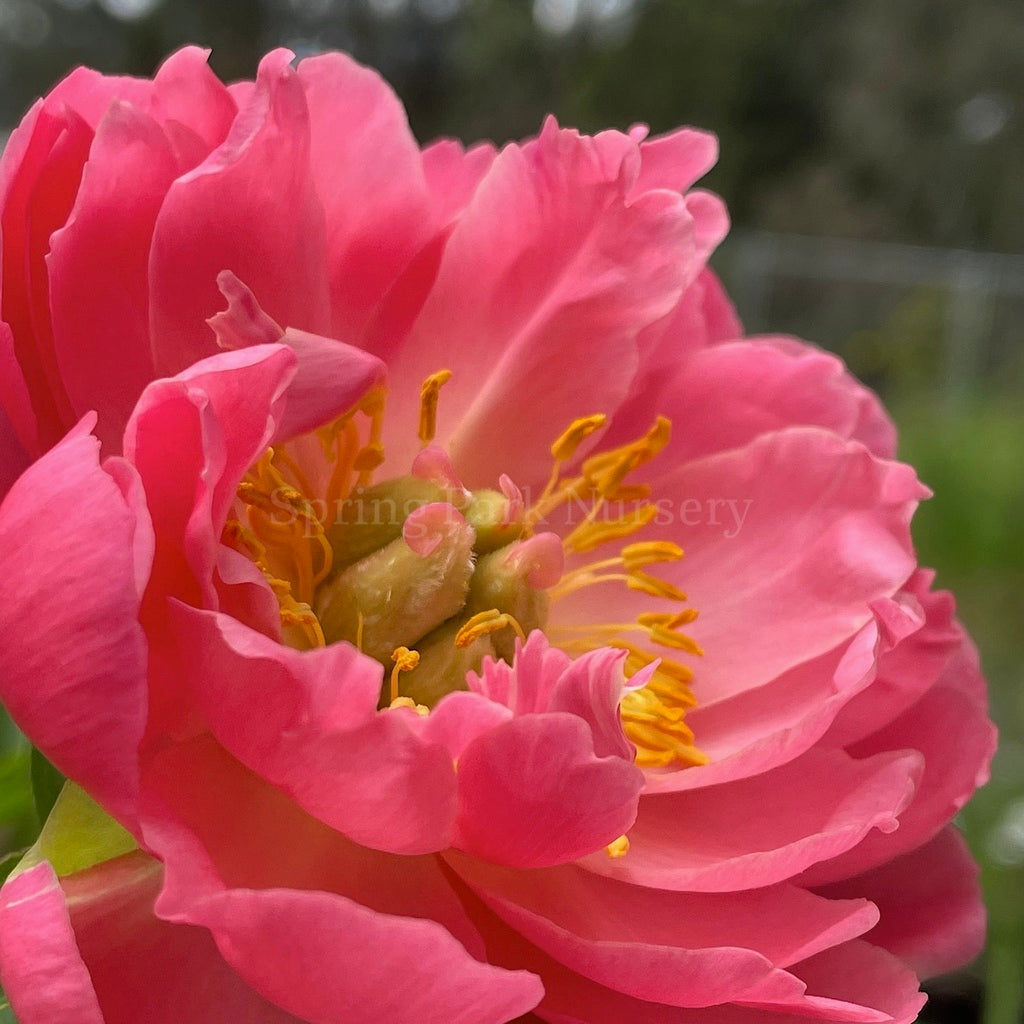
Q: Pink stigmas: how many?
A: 4